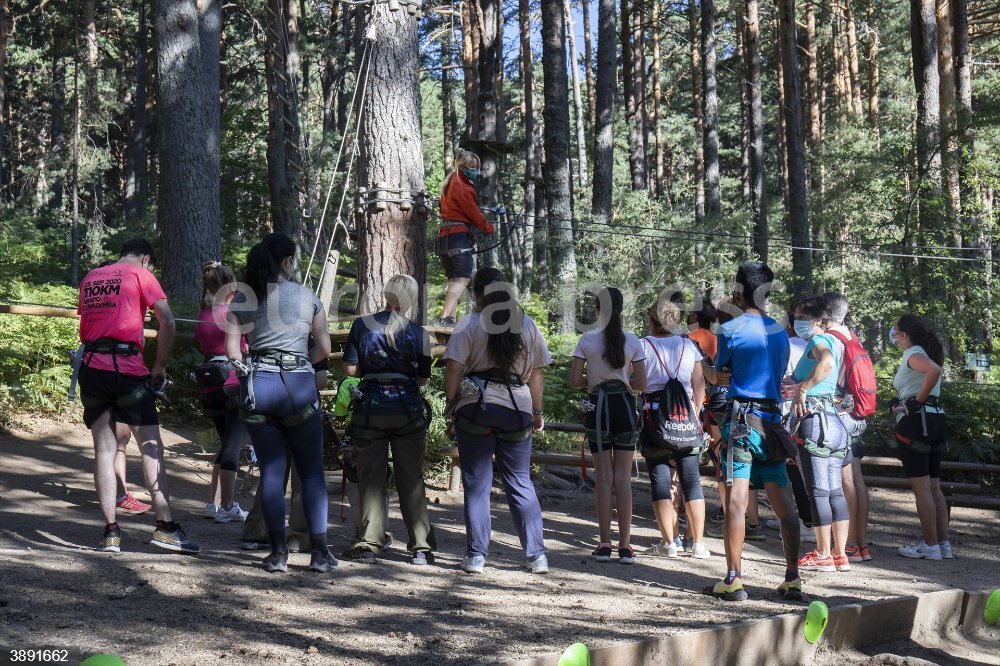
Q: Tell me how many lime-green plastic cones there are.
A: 4